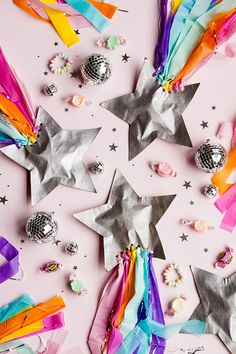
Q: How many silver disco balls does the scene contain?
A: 7